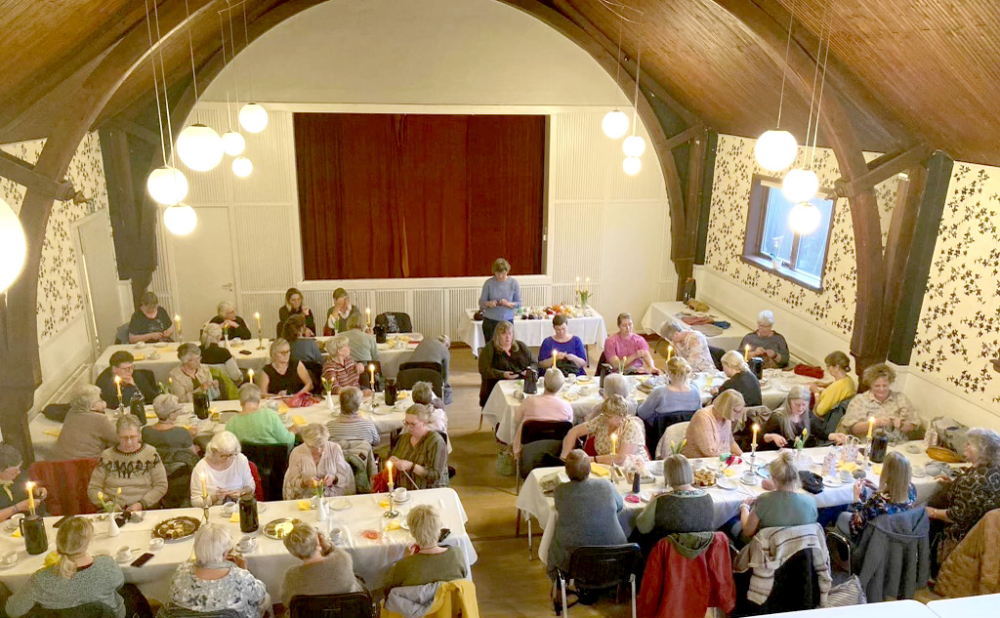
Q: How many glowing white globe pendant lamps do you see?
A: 13